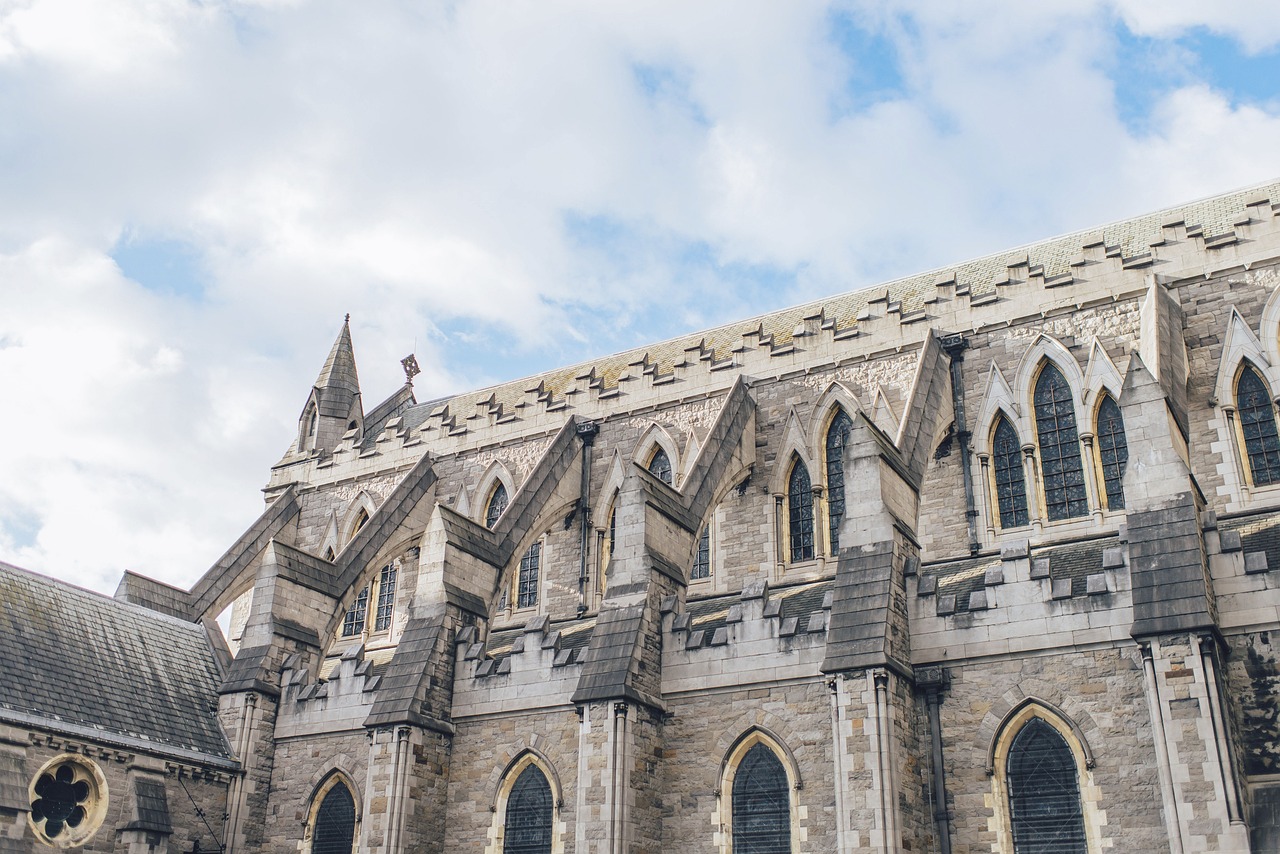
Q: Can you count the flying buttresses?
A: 6